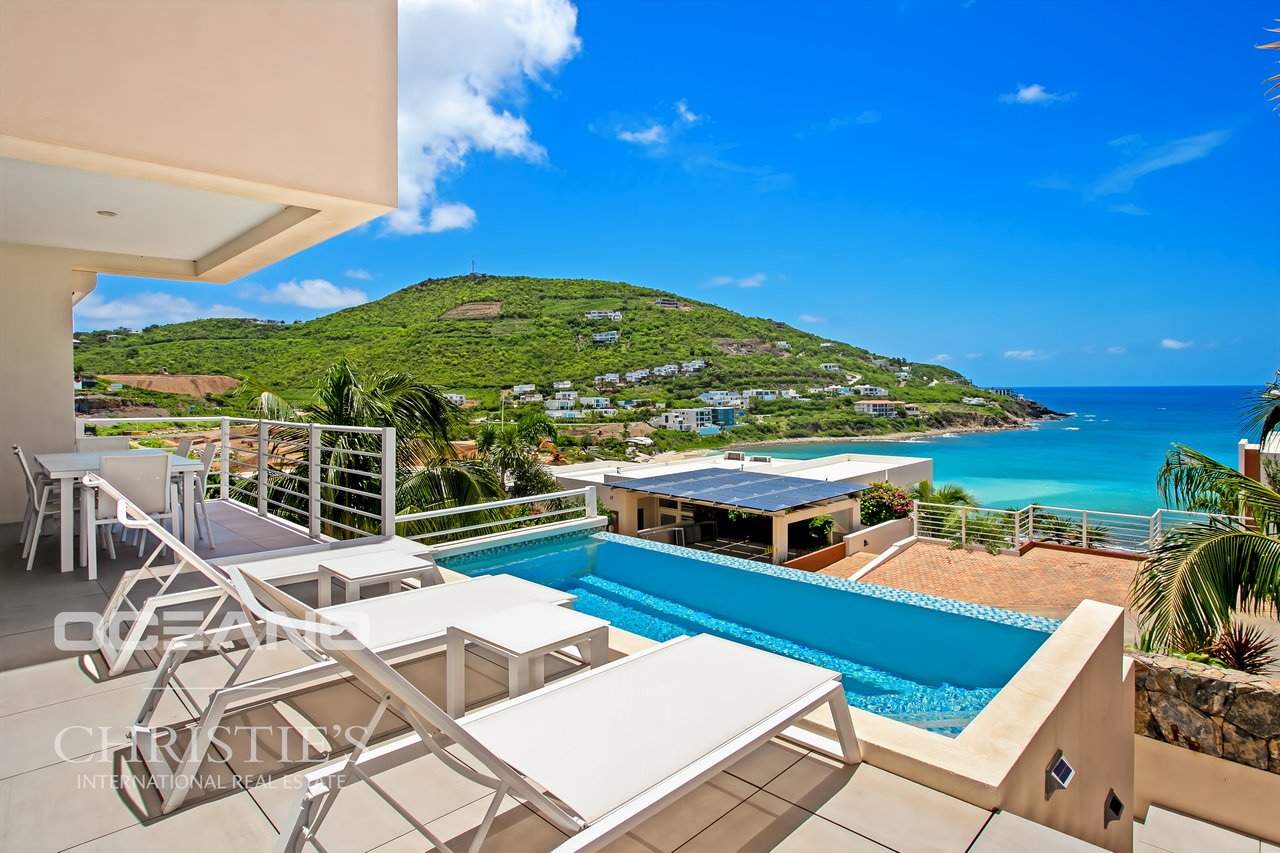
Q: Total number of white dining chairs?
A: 6